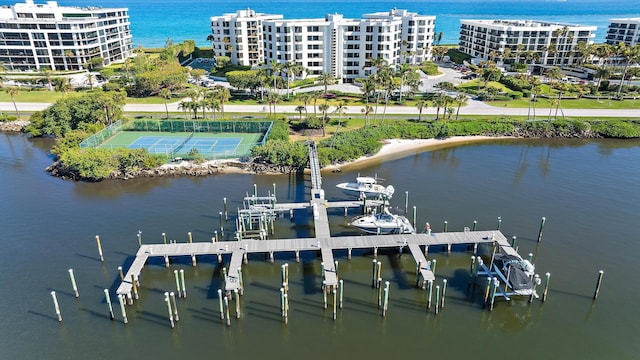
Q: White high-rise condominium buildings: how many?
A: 4